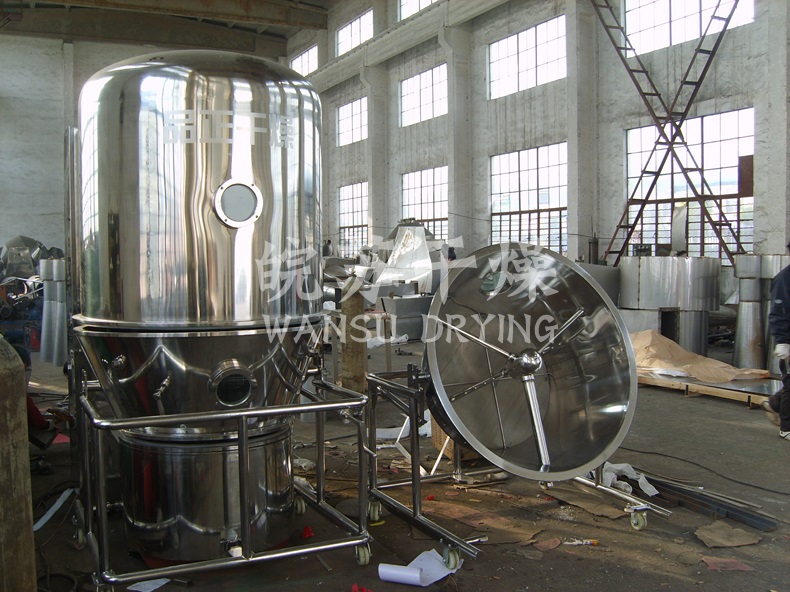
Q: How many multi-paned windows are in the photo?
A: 11